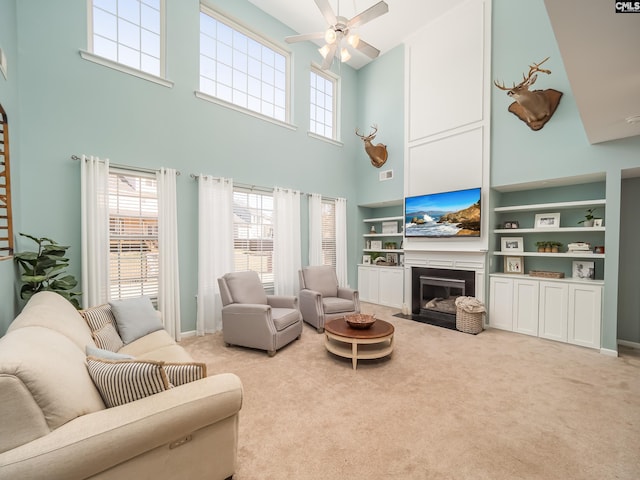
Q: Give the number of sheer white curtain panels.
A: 6